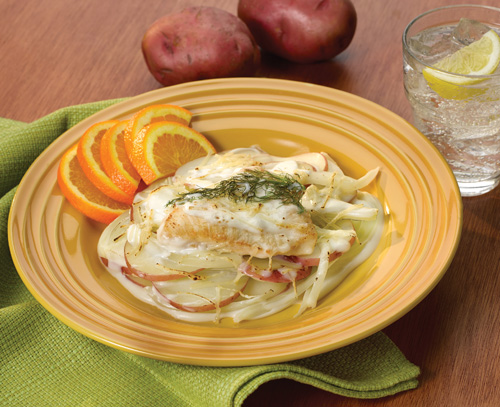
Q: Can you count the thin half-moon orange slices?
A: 5